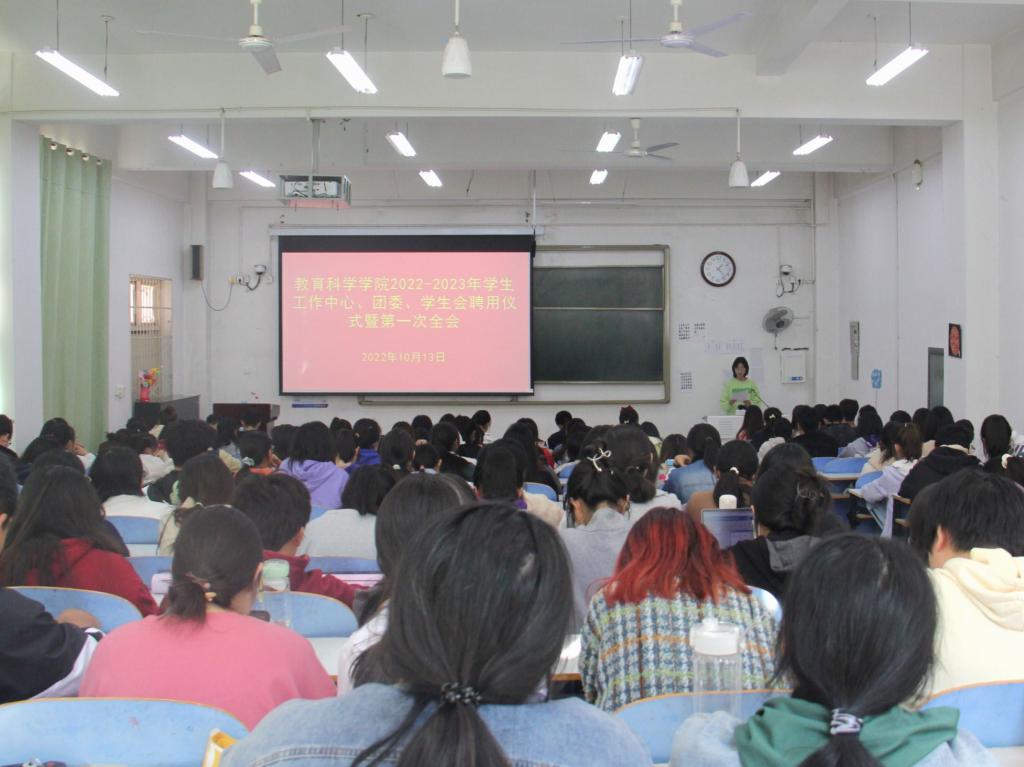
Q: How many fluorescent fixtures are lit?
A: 12